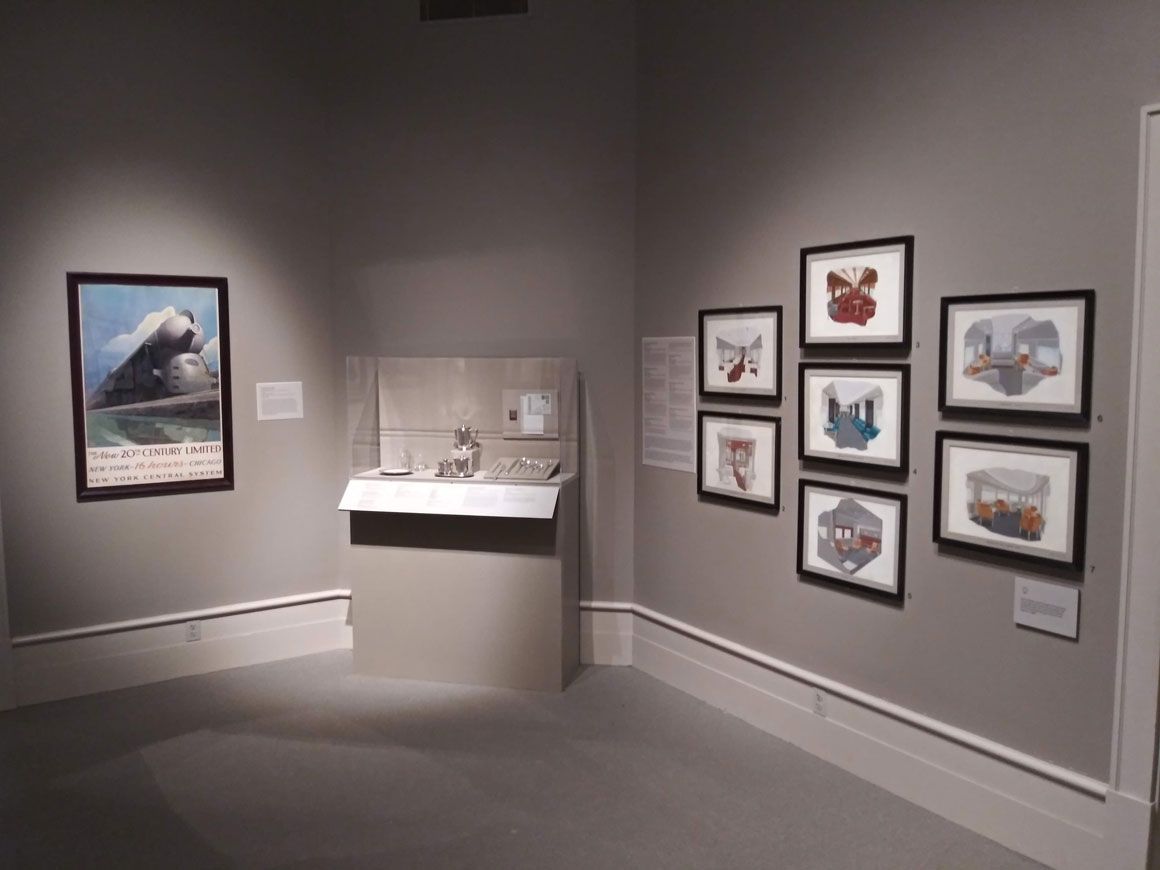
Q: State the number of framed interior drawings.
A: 7